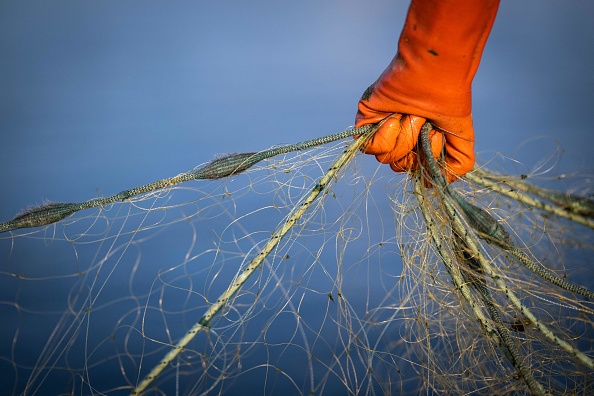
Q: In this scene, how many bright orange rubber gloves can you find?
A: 1